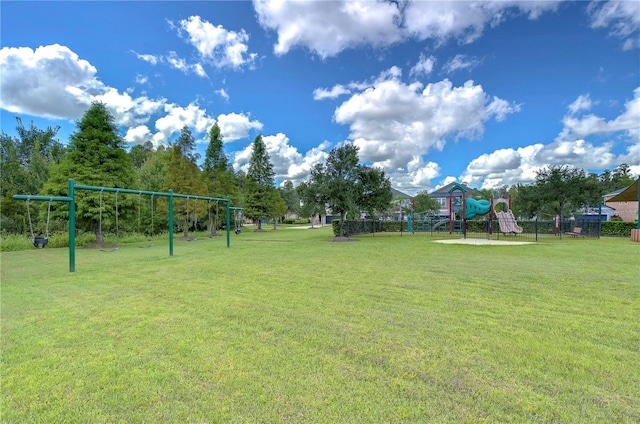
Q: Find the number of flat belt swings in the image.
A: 4